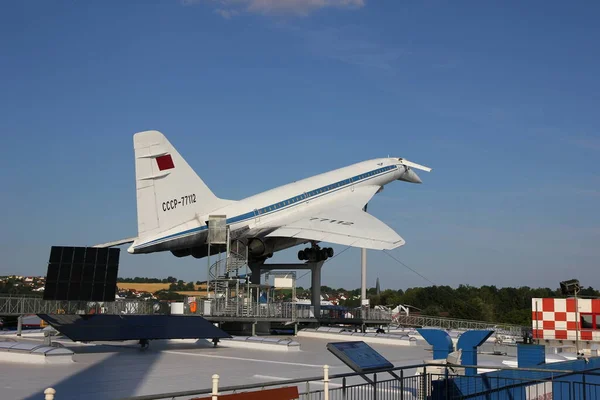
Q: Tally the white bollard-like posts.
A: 3